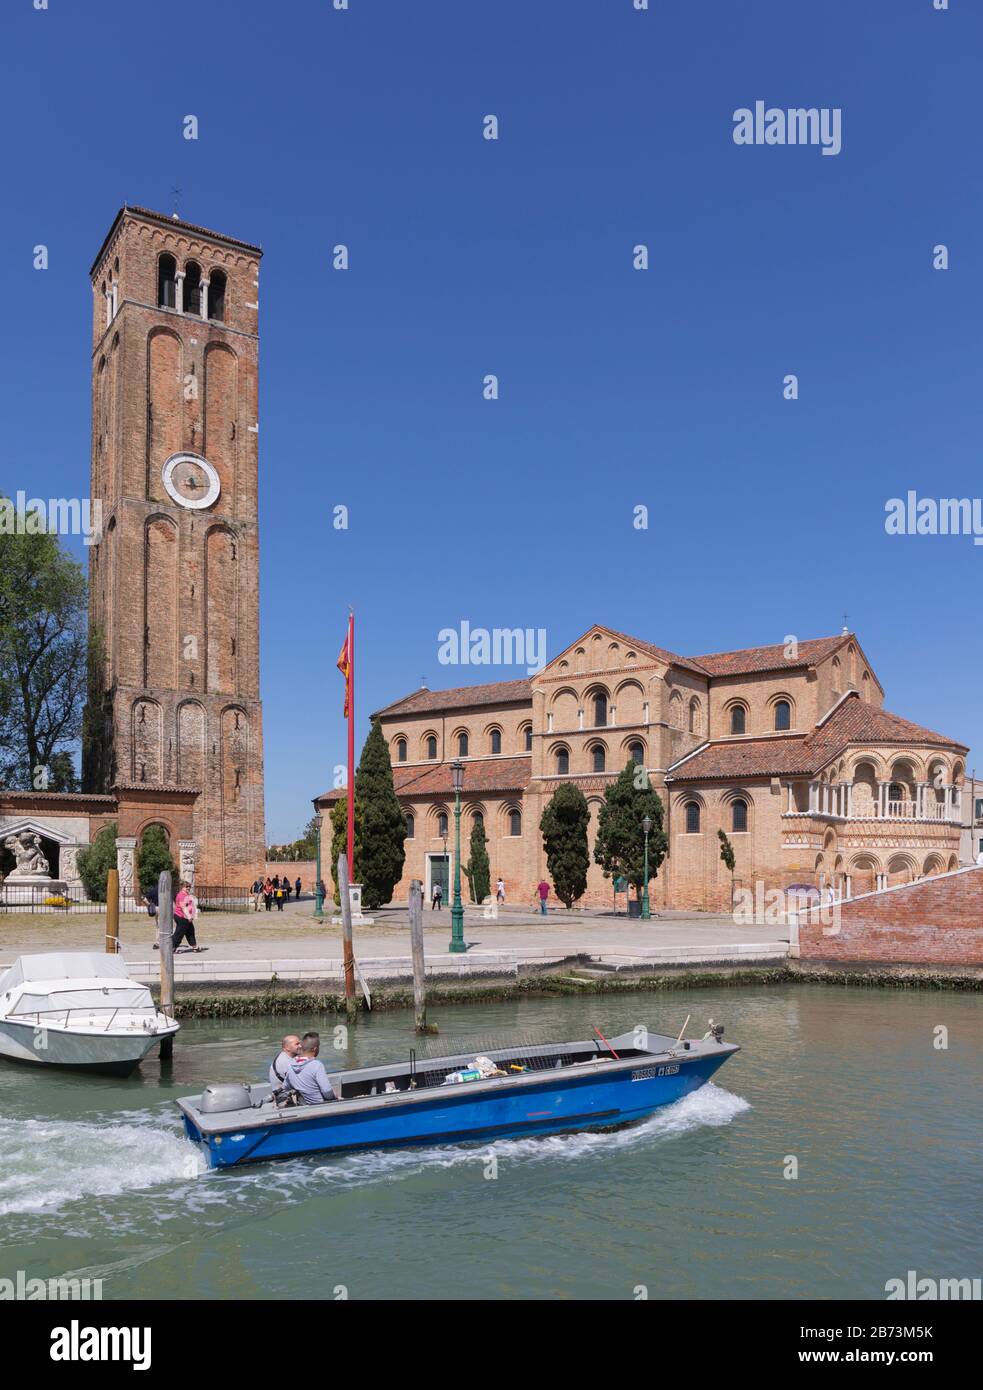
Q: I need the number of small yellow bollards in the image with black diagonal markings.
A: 0